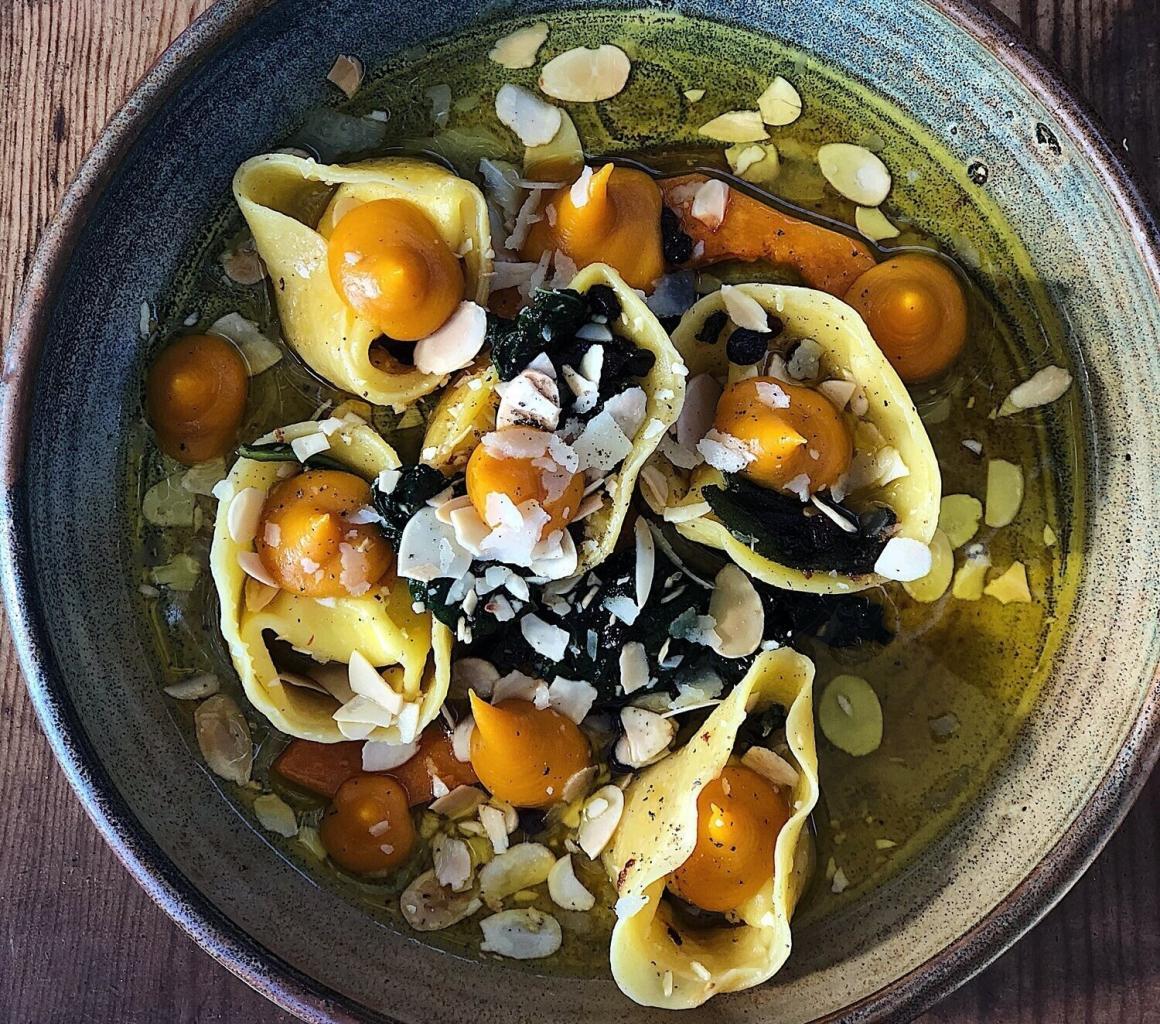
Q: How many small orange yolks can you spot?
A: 10